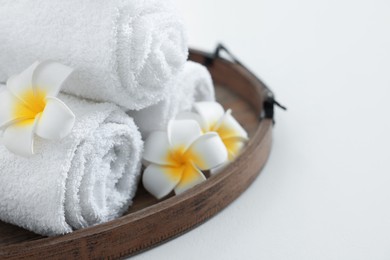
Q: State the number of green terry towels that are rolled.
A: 0